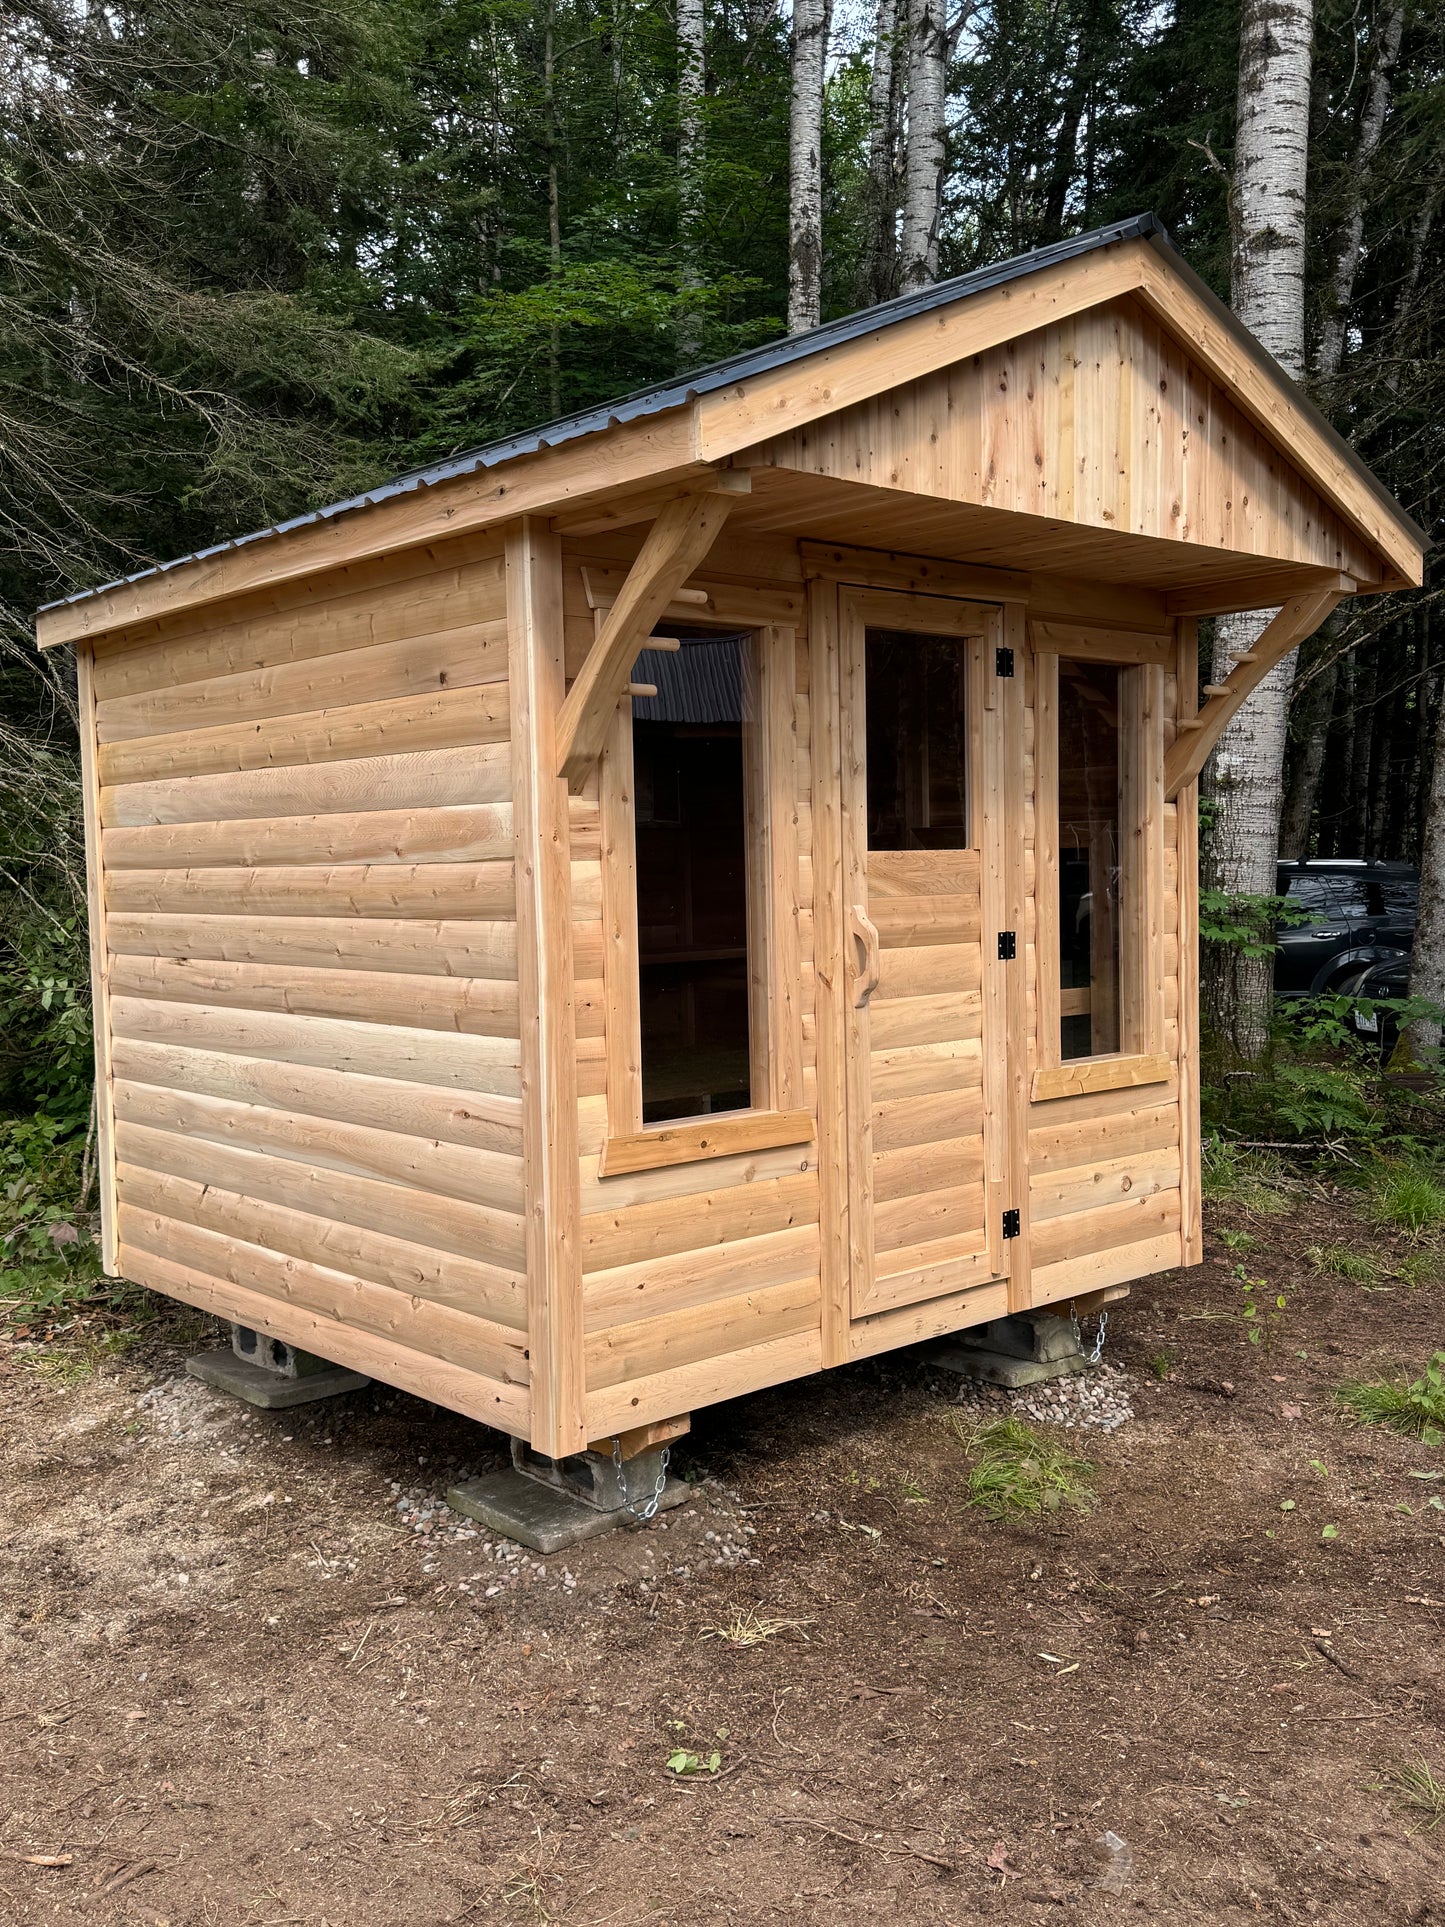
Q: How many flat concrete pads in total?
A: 3